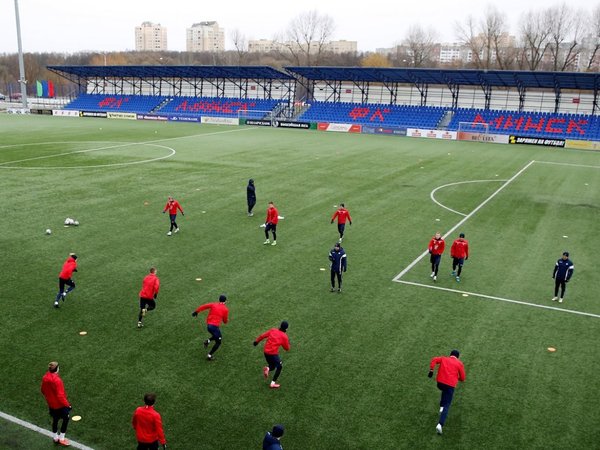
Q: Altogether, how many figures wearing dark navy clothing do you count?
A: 4